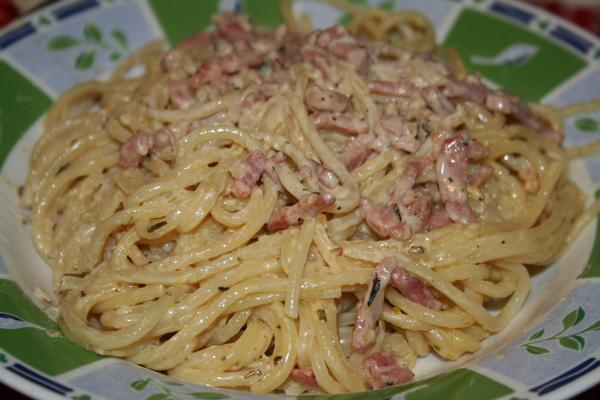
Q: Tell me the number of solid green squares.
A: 6